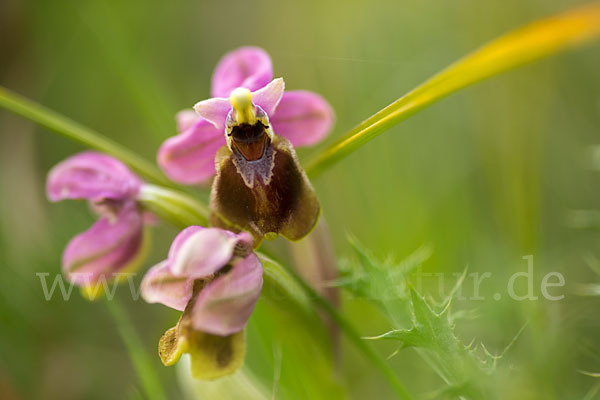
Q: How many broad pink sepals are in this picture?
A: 8